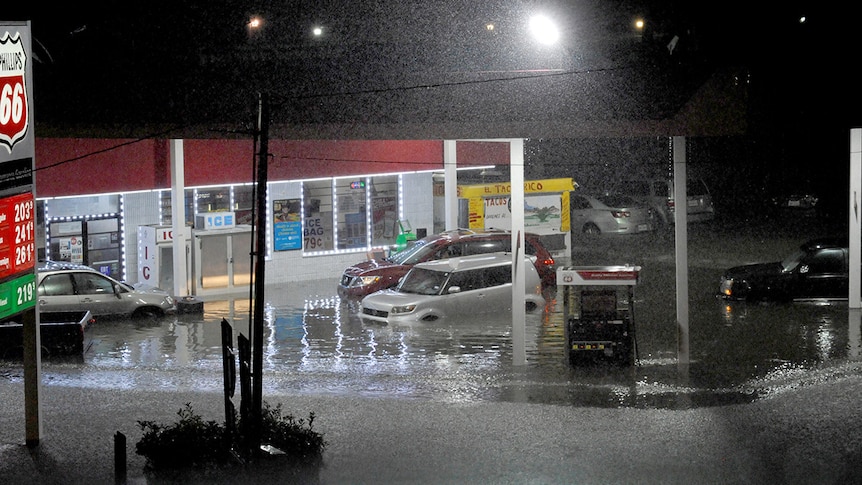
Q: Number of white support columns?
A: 5